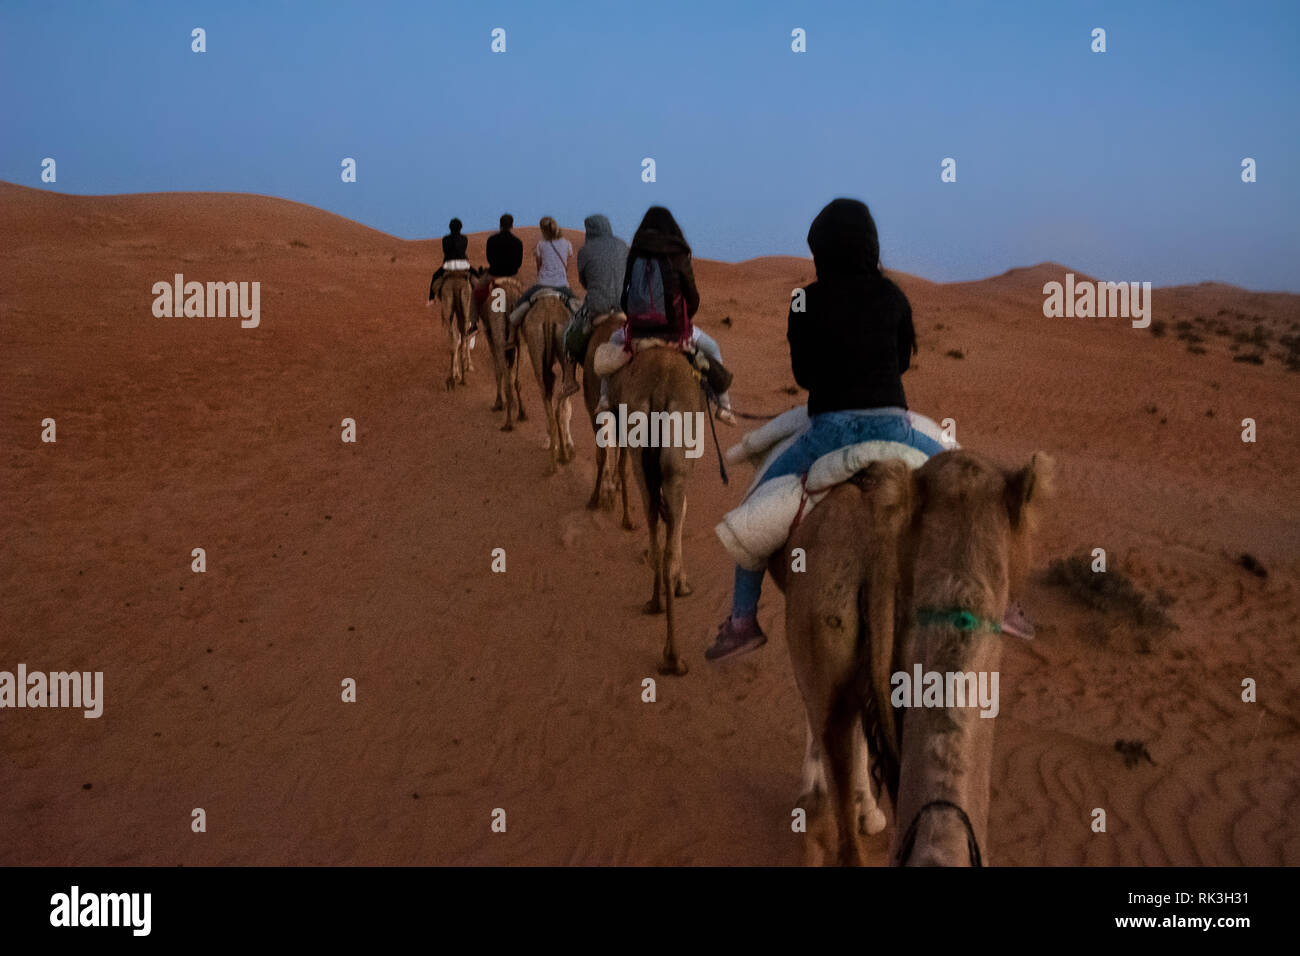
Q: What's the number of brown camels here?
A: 7